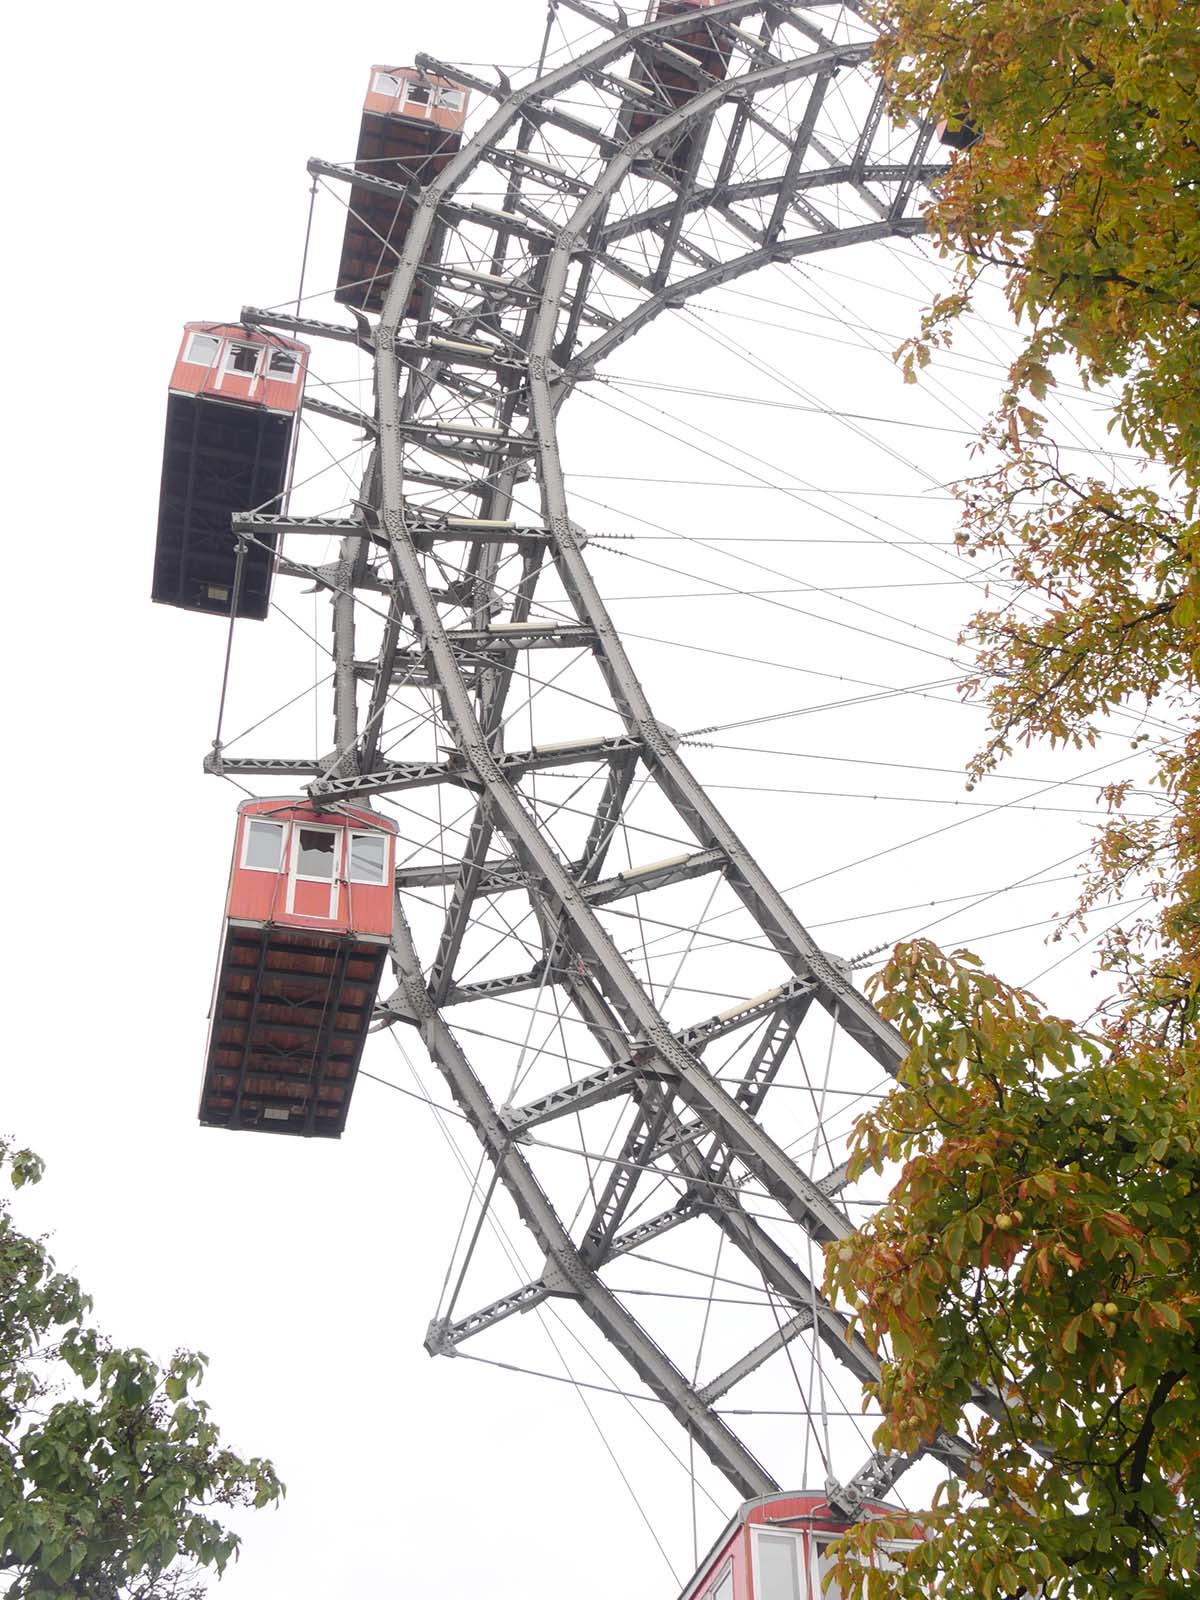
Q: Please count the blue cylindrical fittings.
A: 0